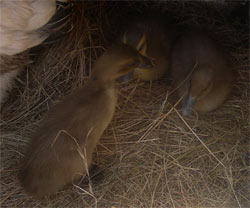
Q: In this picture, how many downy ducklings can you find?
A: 3